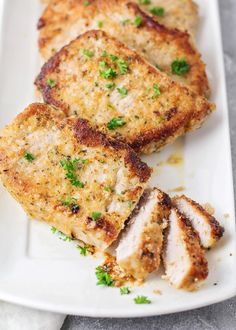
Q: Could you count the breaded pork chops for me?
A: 4